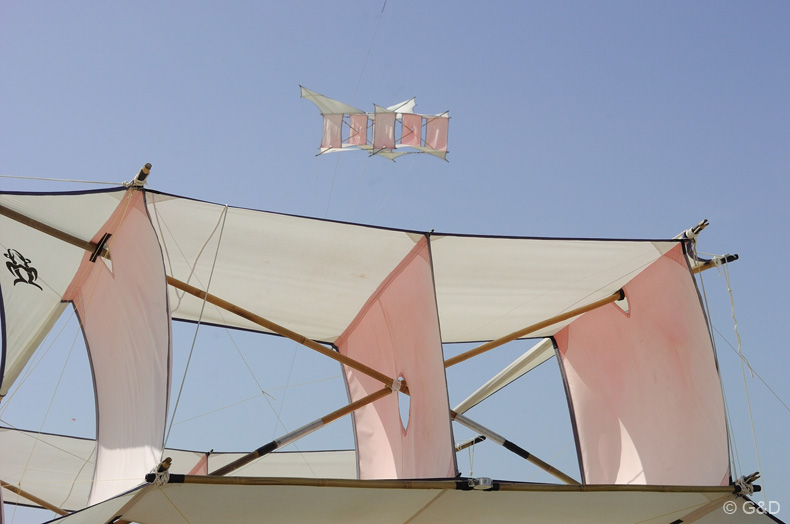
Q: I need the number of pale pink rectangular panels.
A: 8